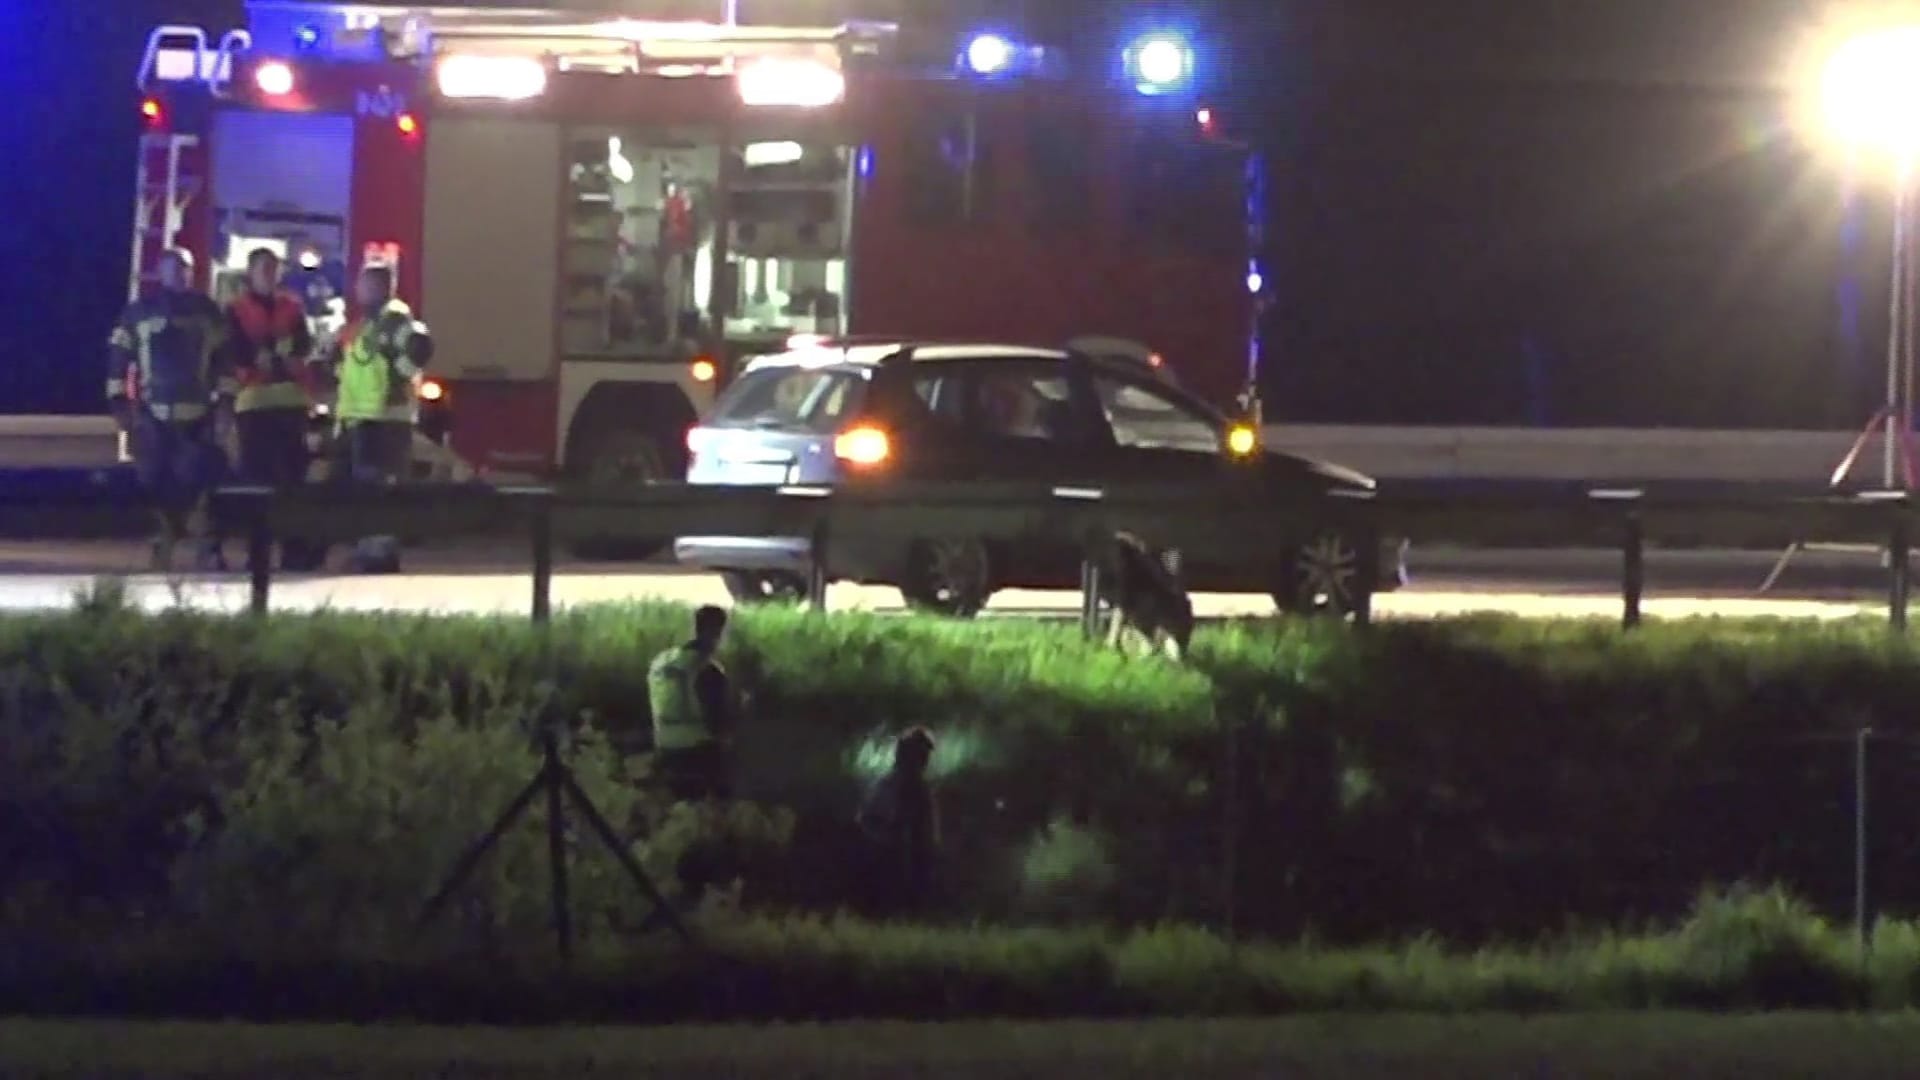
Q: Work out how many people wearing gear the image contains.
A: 4